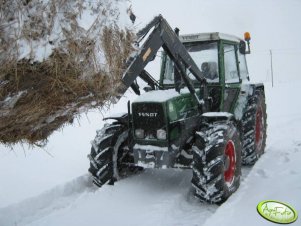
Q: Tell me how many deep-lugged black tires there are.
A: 3